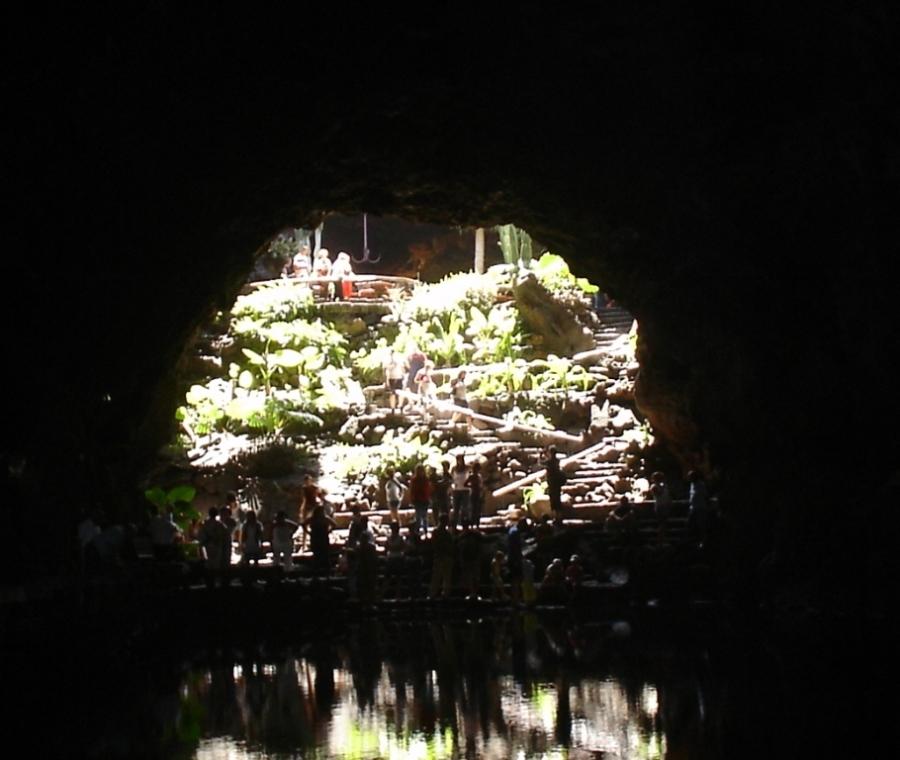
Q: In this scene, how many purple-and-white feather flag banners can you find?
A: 0